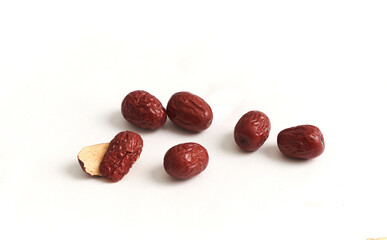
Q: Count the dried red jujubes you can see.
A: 6